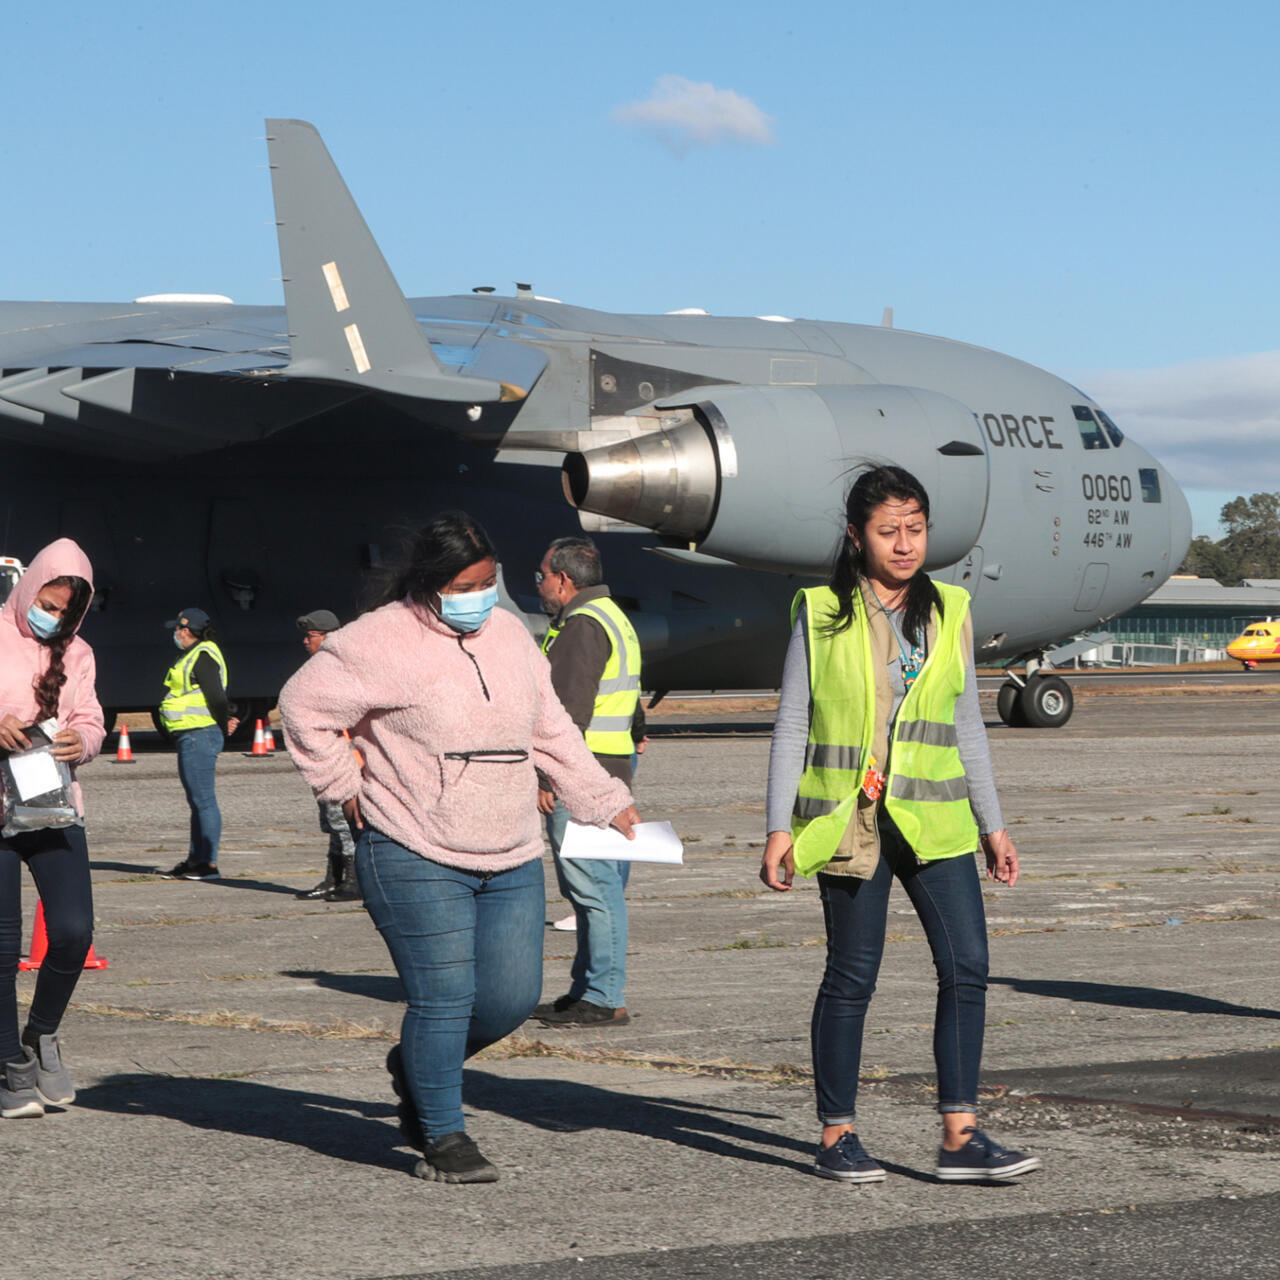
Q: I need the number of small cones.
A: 3